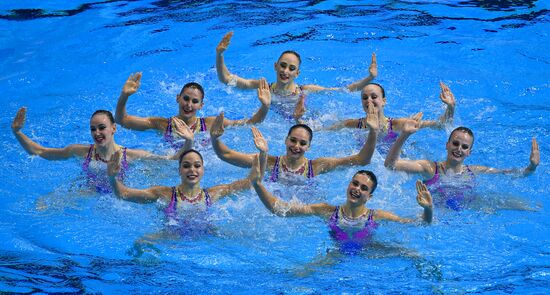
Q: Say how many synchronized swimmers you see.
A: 8